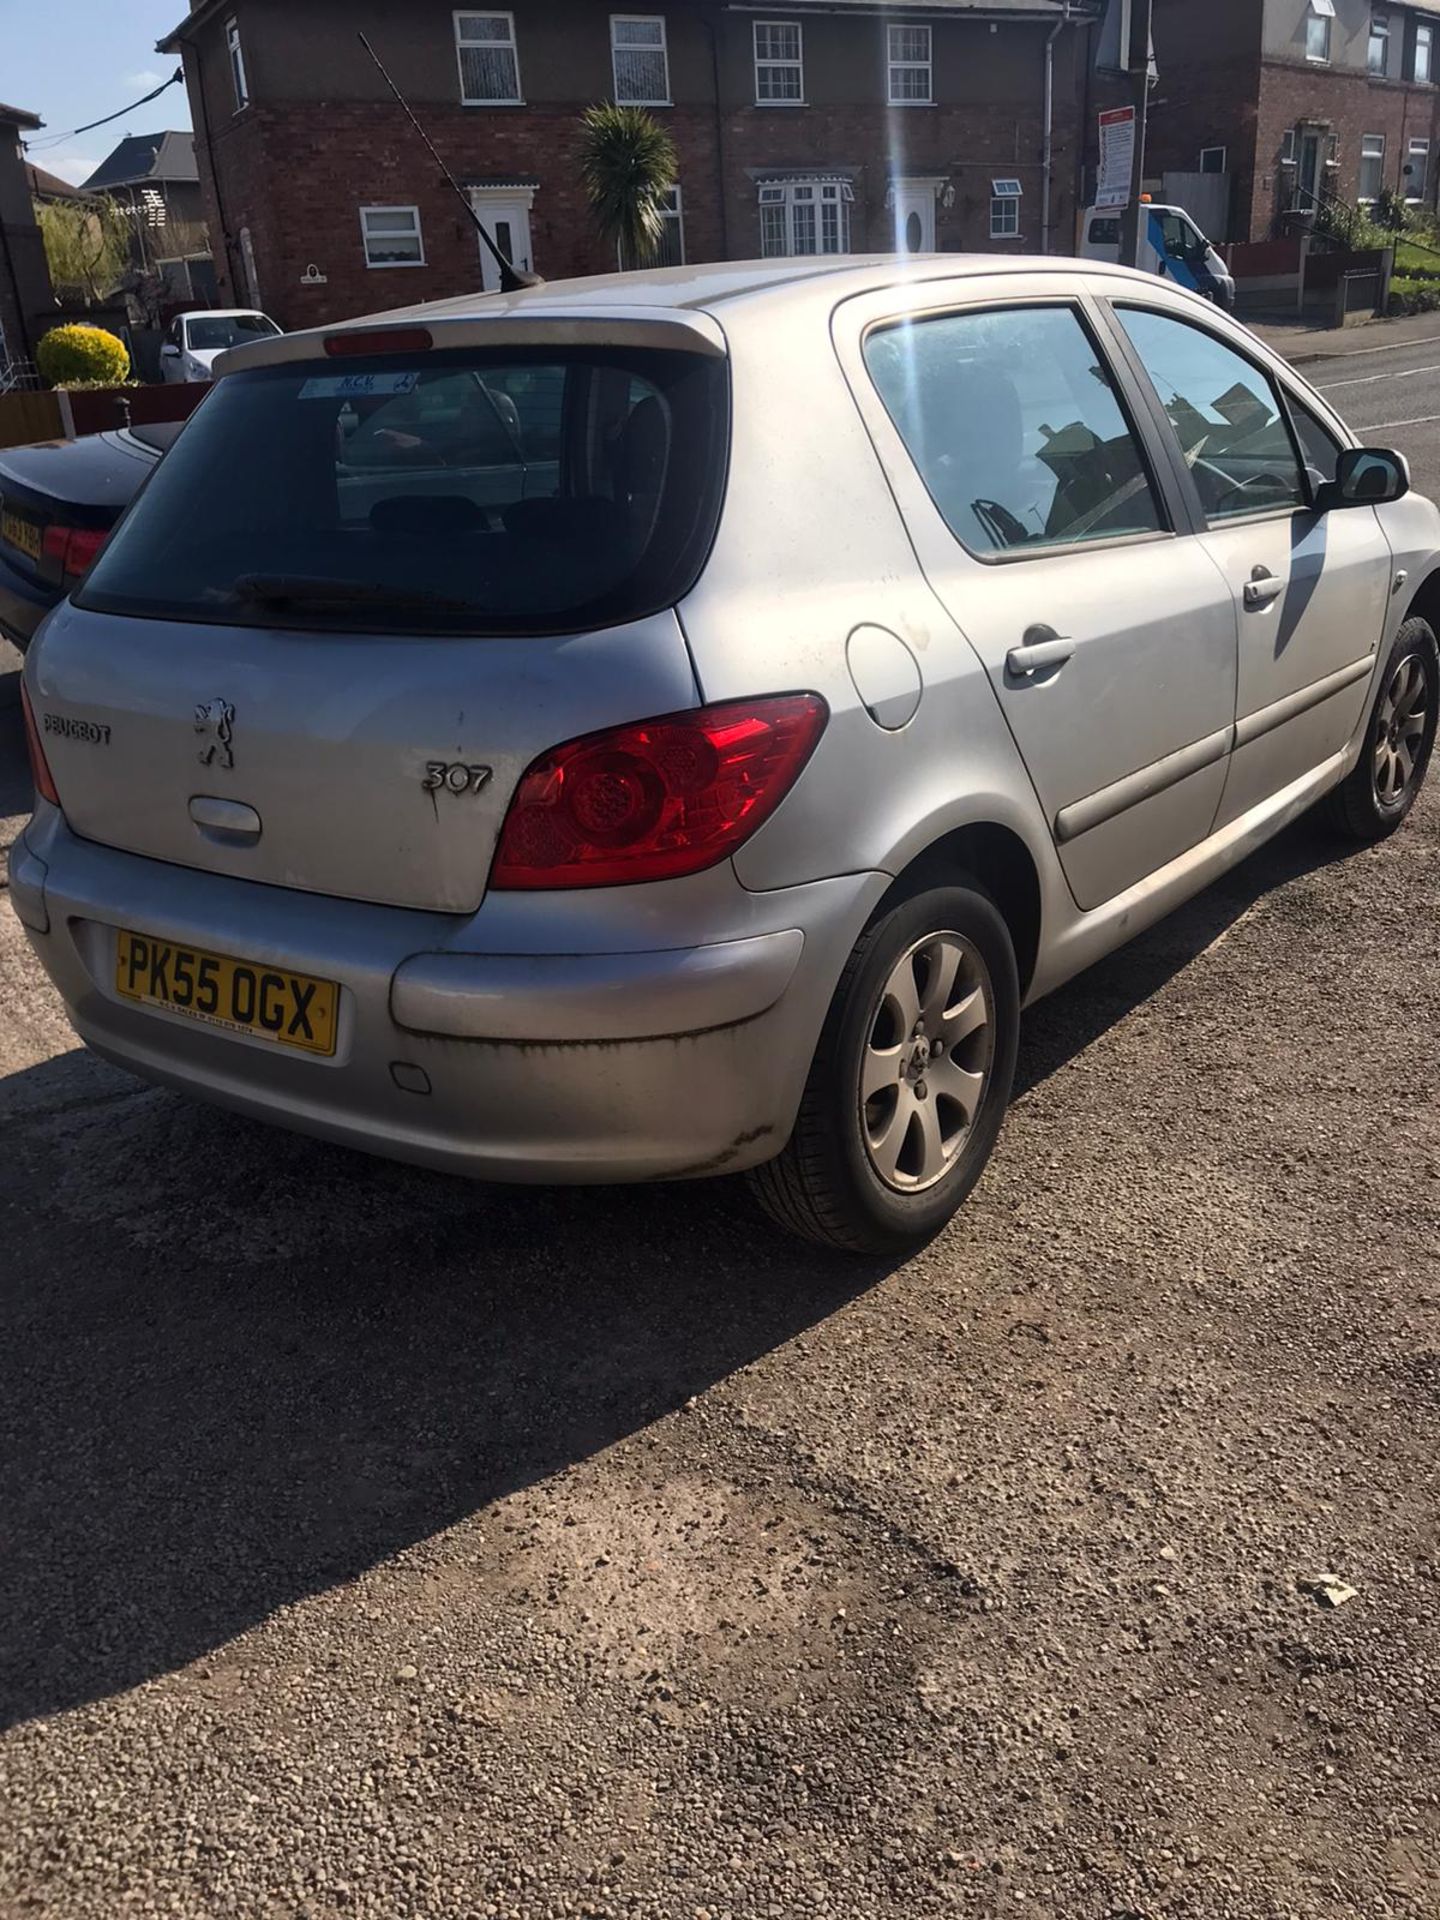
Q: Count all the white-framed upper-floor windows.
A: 8